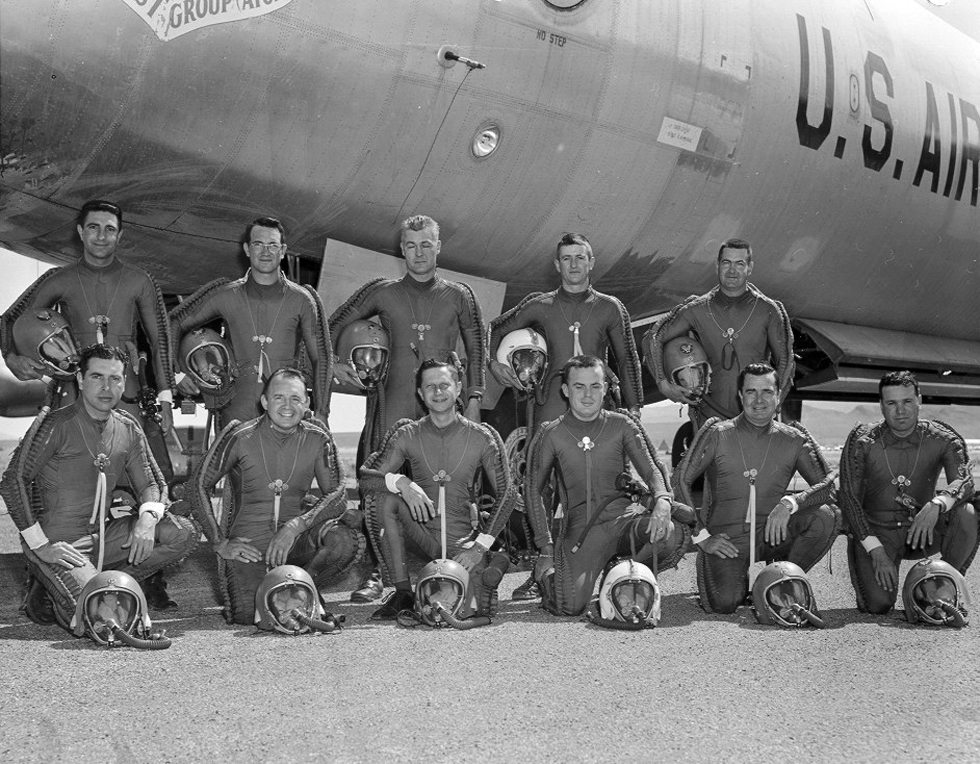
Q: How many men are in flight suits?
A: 11